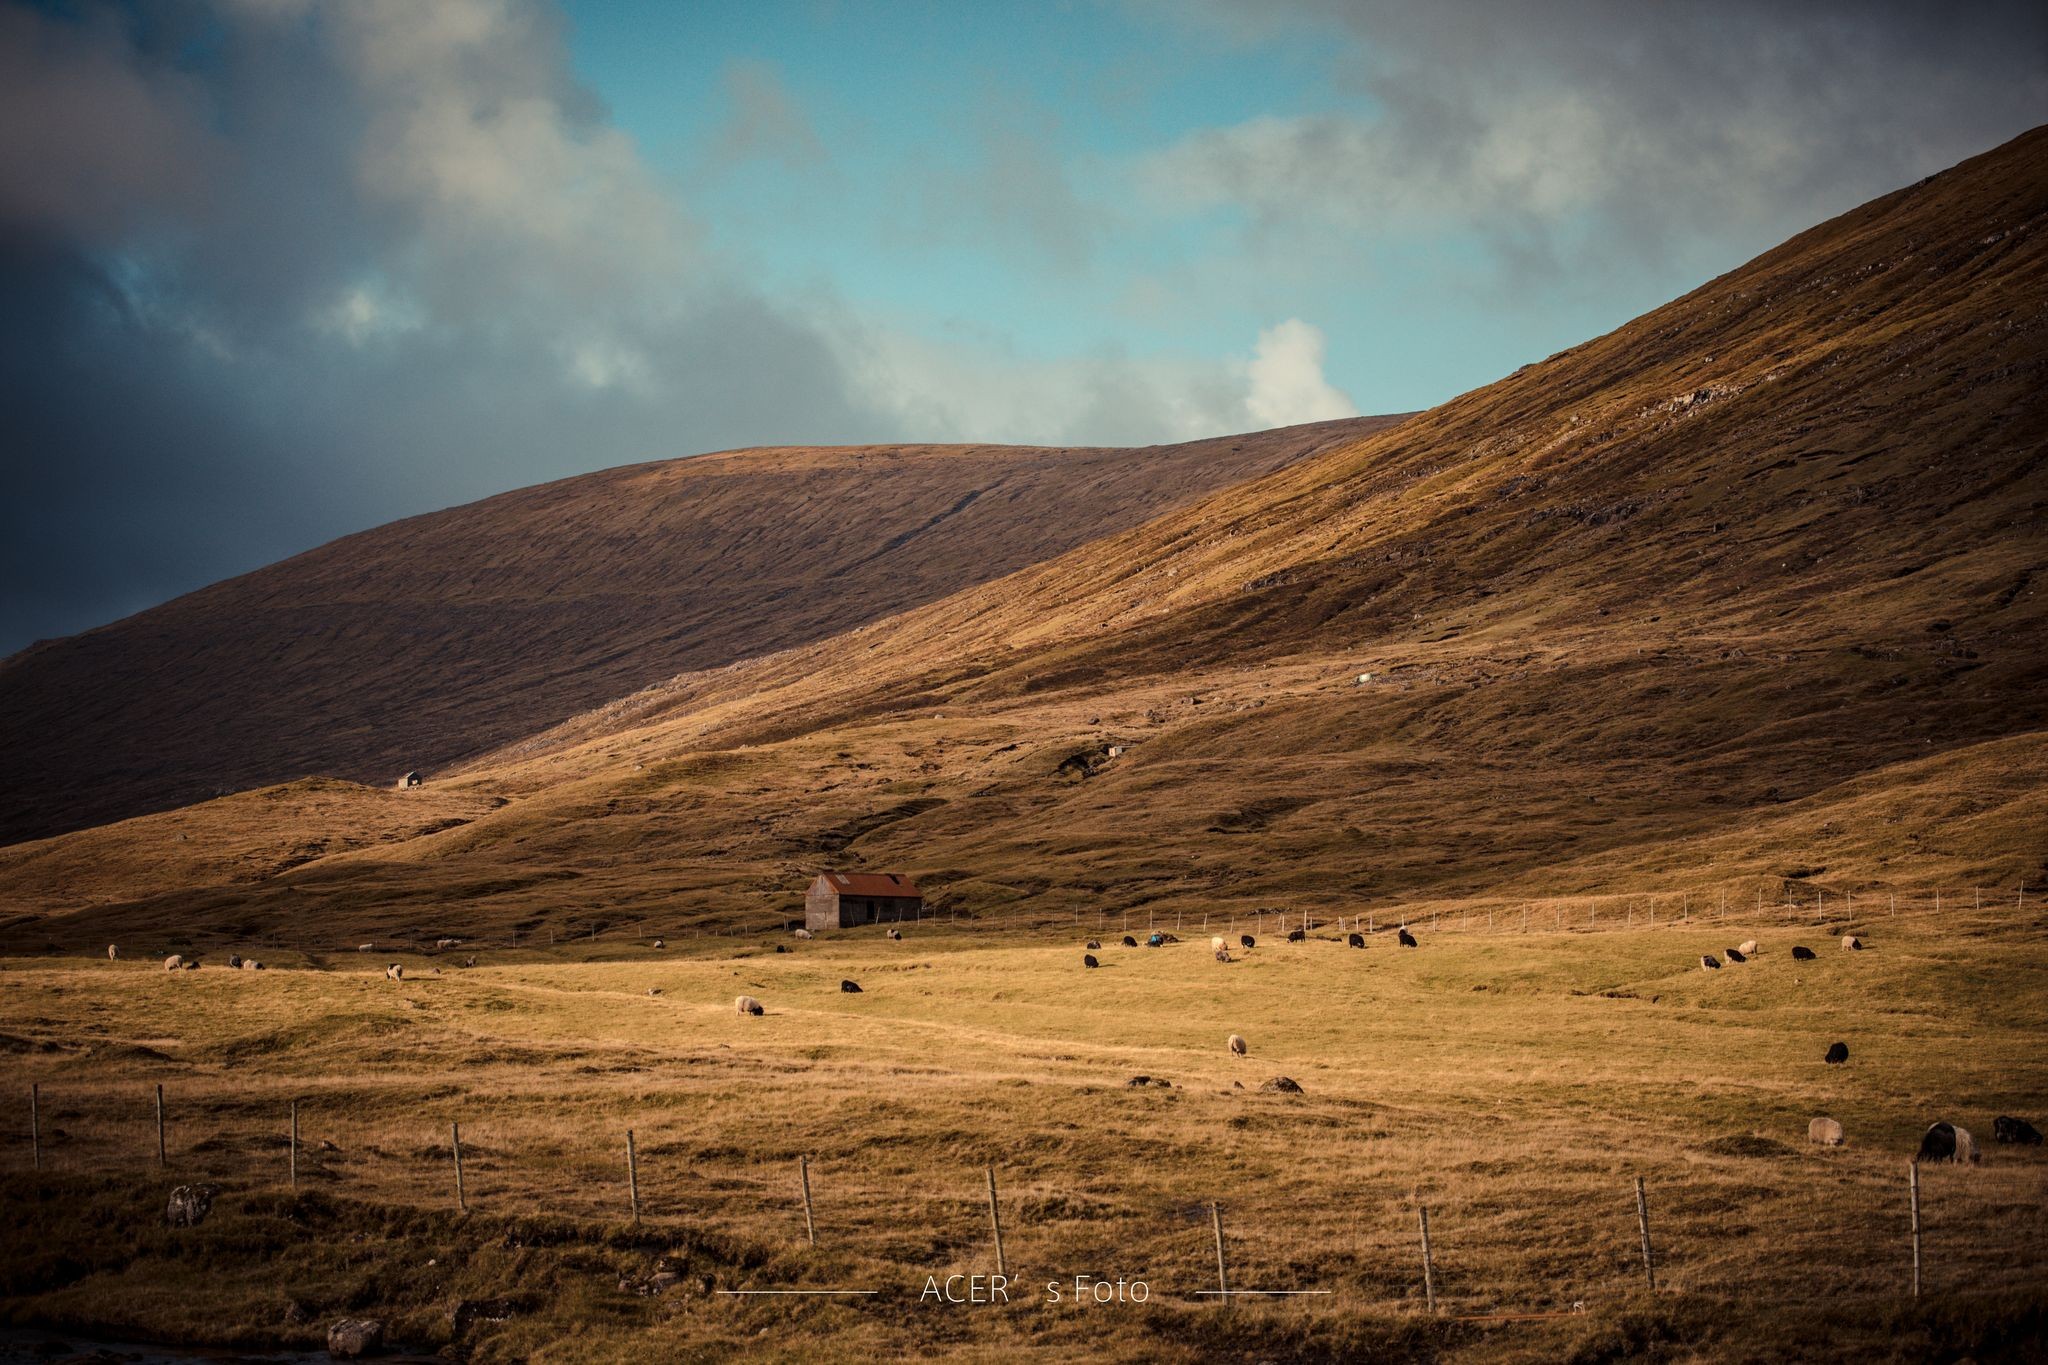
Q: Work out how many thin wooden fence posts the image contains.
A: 11